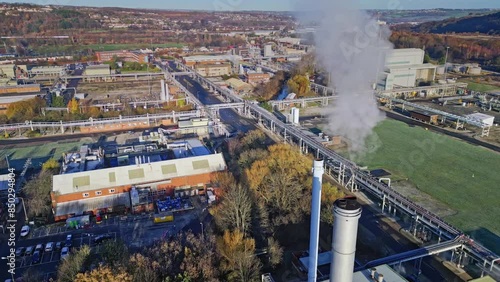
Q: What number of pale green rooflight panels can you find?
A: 5